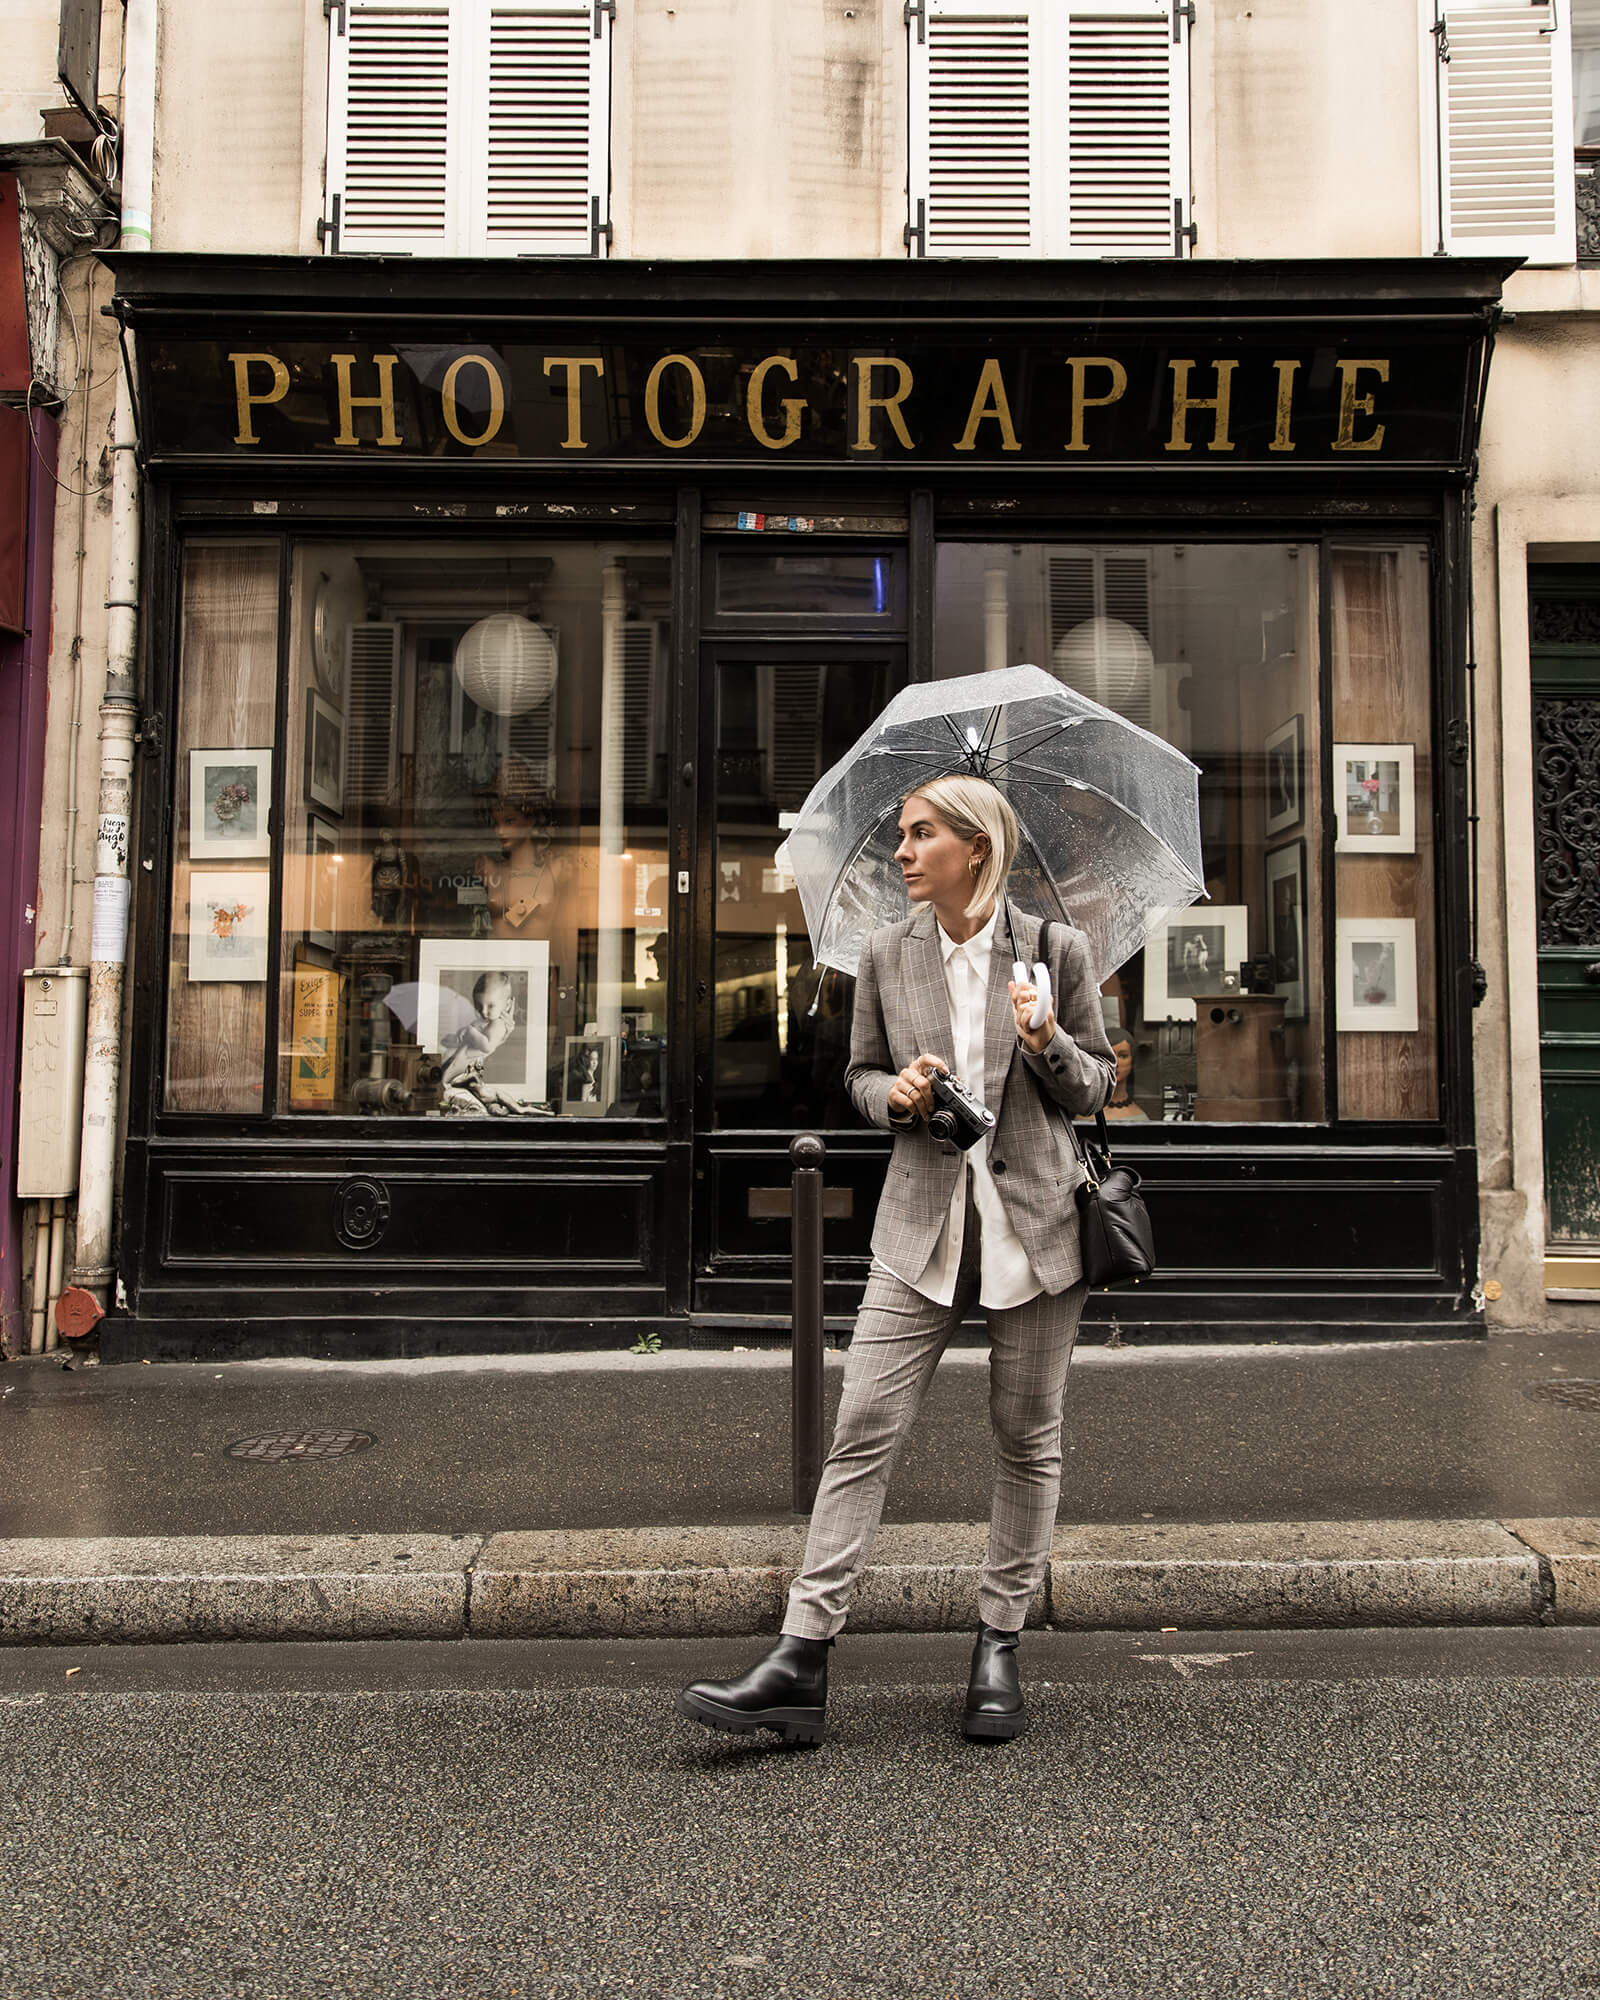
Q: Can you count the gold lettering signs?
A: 1